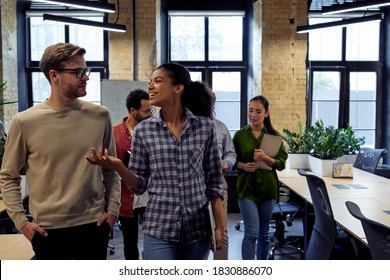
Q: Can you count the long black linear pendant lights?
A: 4